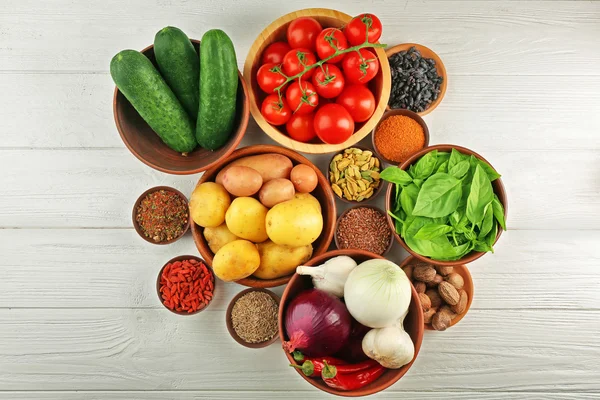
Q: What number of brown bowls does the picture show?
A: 12